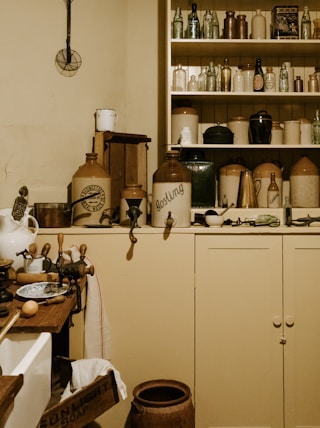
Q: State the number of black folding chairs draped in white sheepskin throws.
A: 0